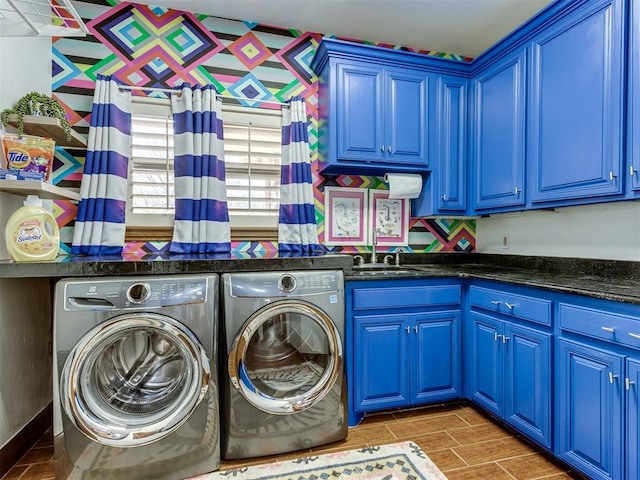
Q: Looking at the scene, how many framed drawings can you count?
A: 2